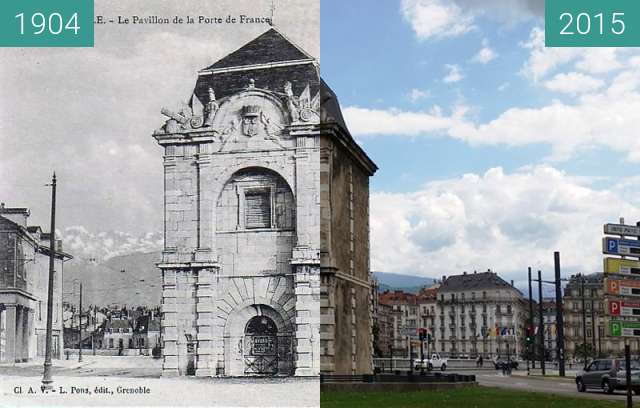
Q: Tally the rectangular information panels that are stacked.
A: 6